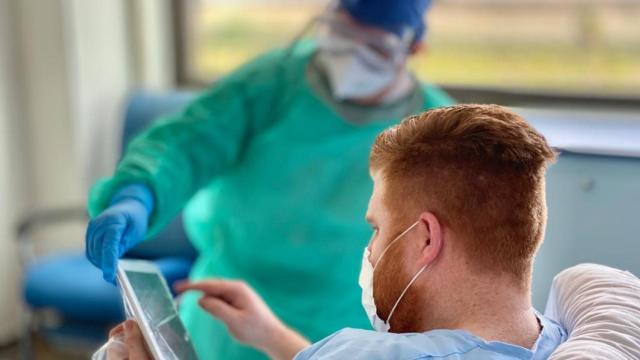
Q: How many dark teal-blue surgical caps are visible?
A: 1